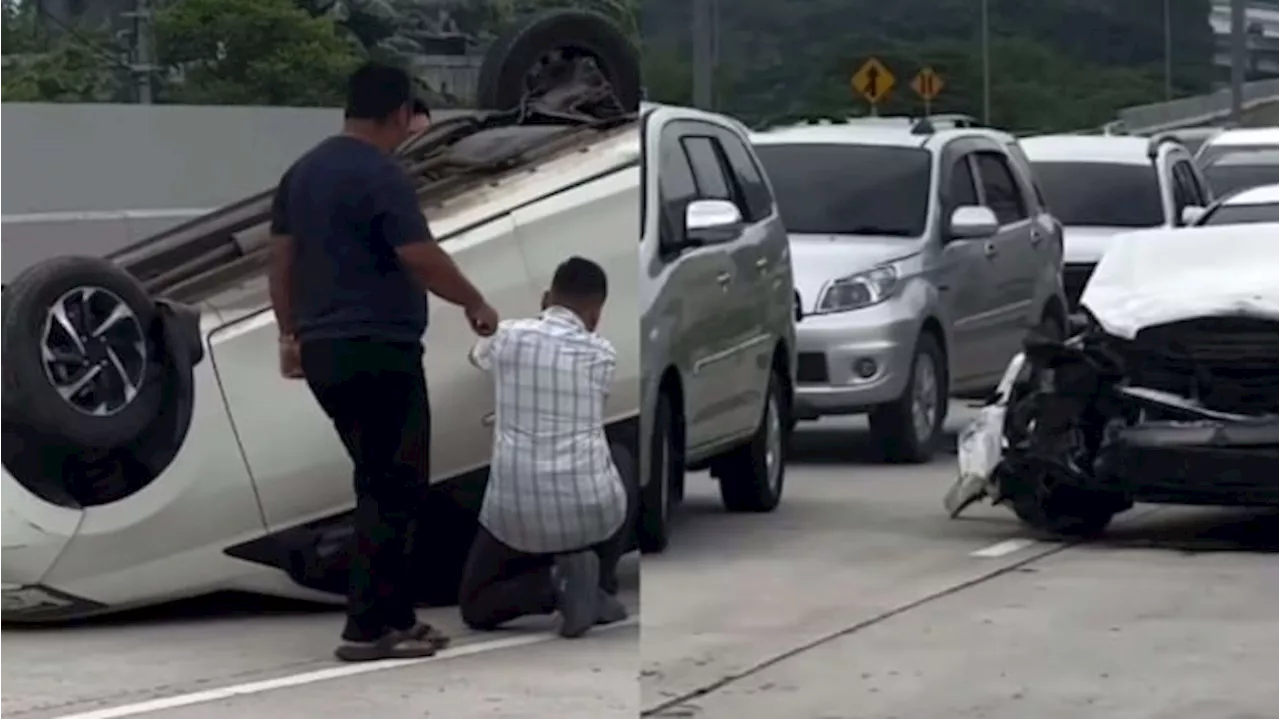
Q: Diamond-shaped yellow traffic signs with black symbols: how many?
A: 2